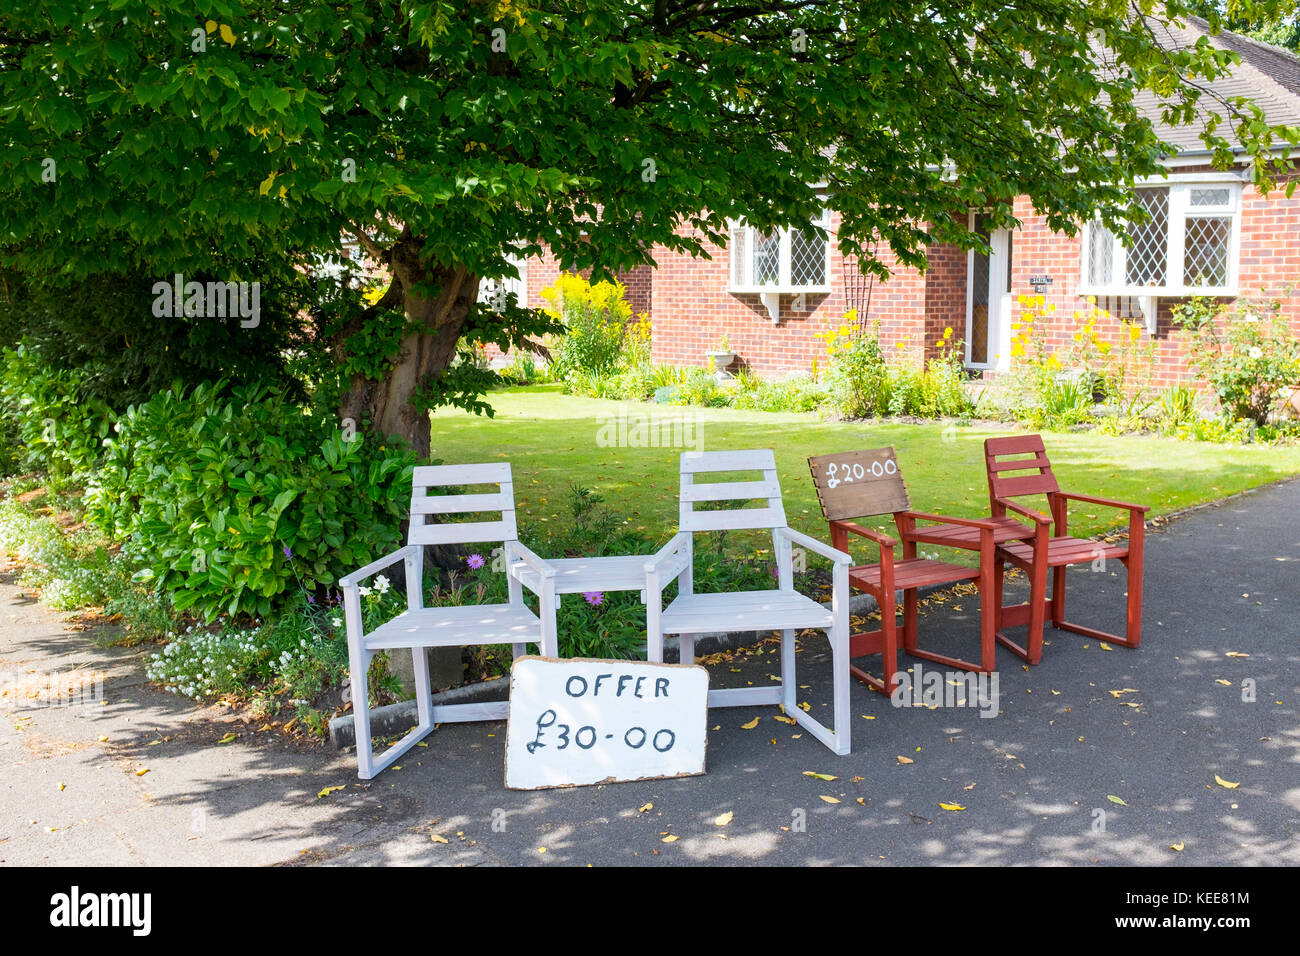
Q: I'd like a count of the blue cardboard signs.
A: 0